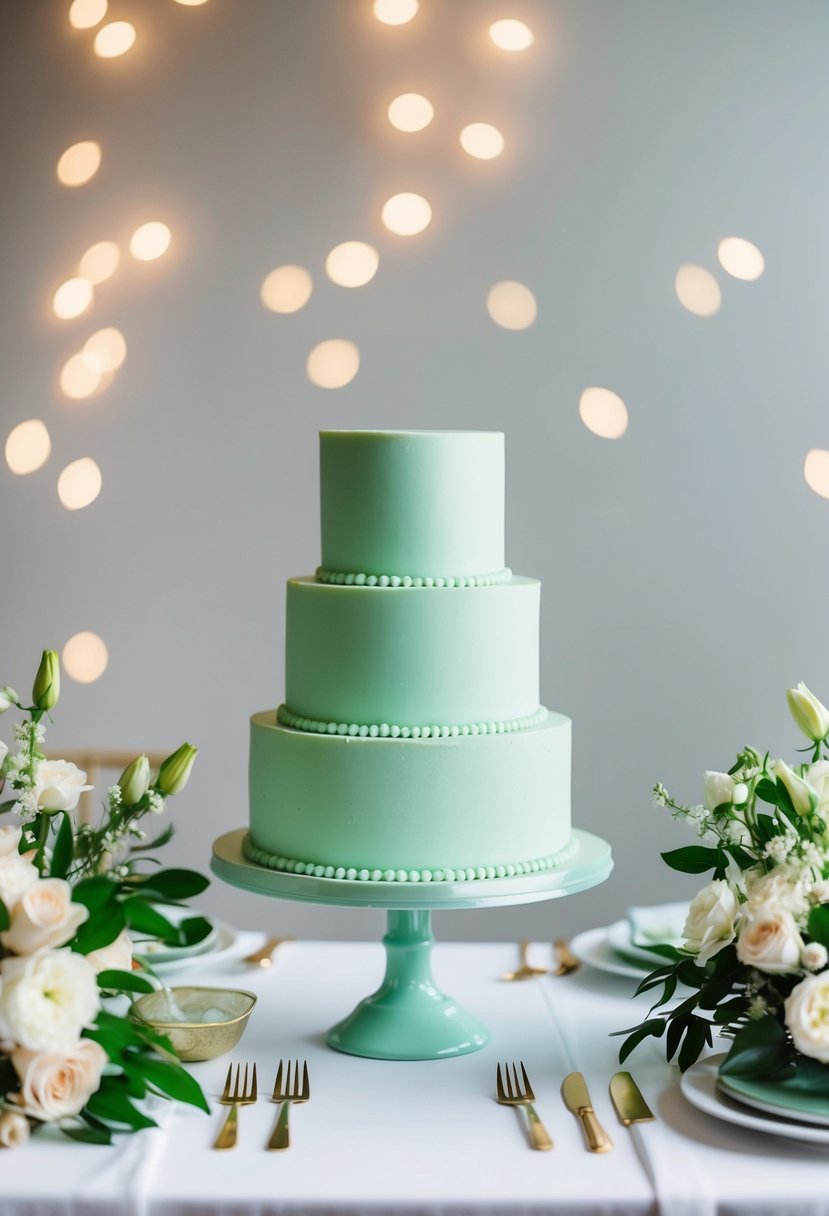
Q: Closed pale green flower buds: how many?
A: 5